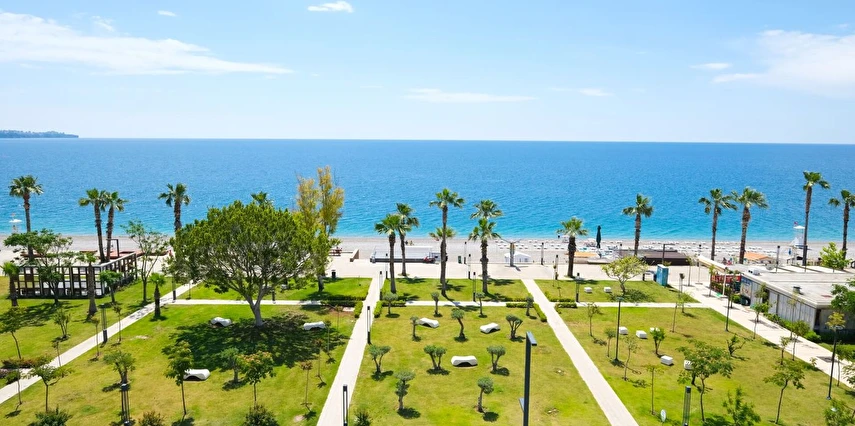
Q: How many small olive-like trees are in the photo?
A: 12